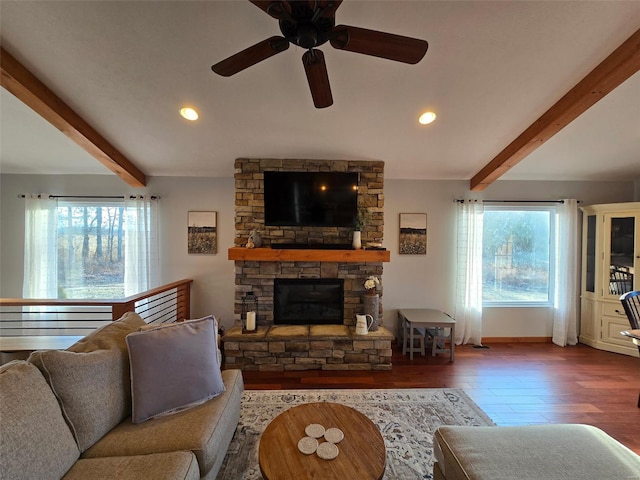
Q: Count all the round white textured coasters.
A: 4